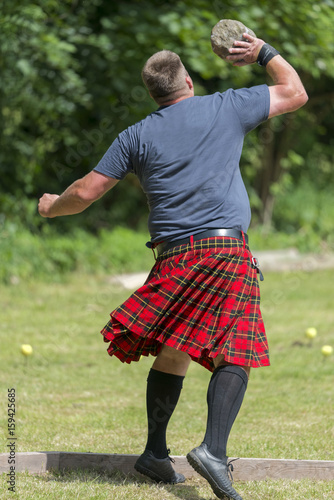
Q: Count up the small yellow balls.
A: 3